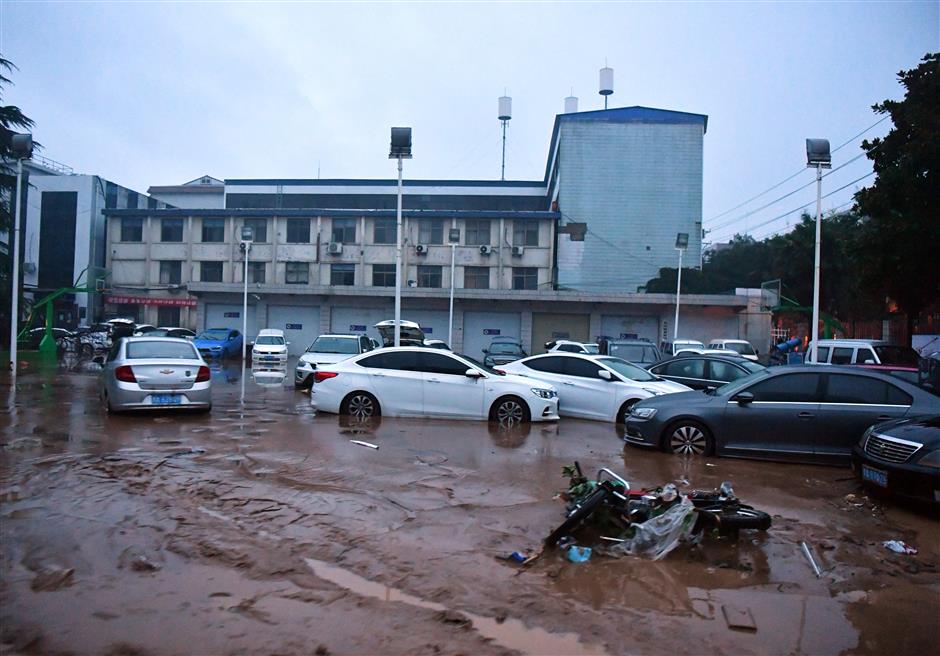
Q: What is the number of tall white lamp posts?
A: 6